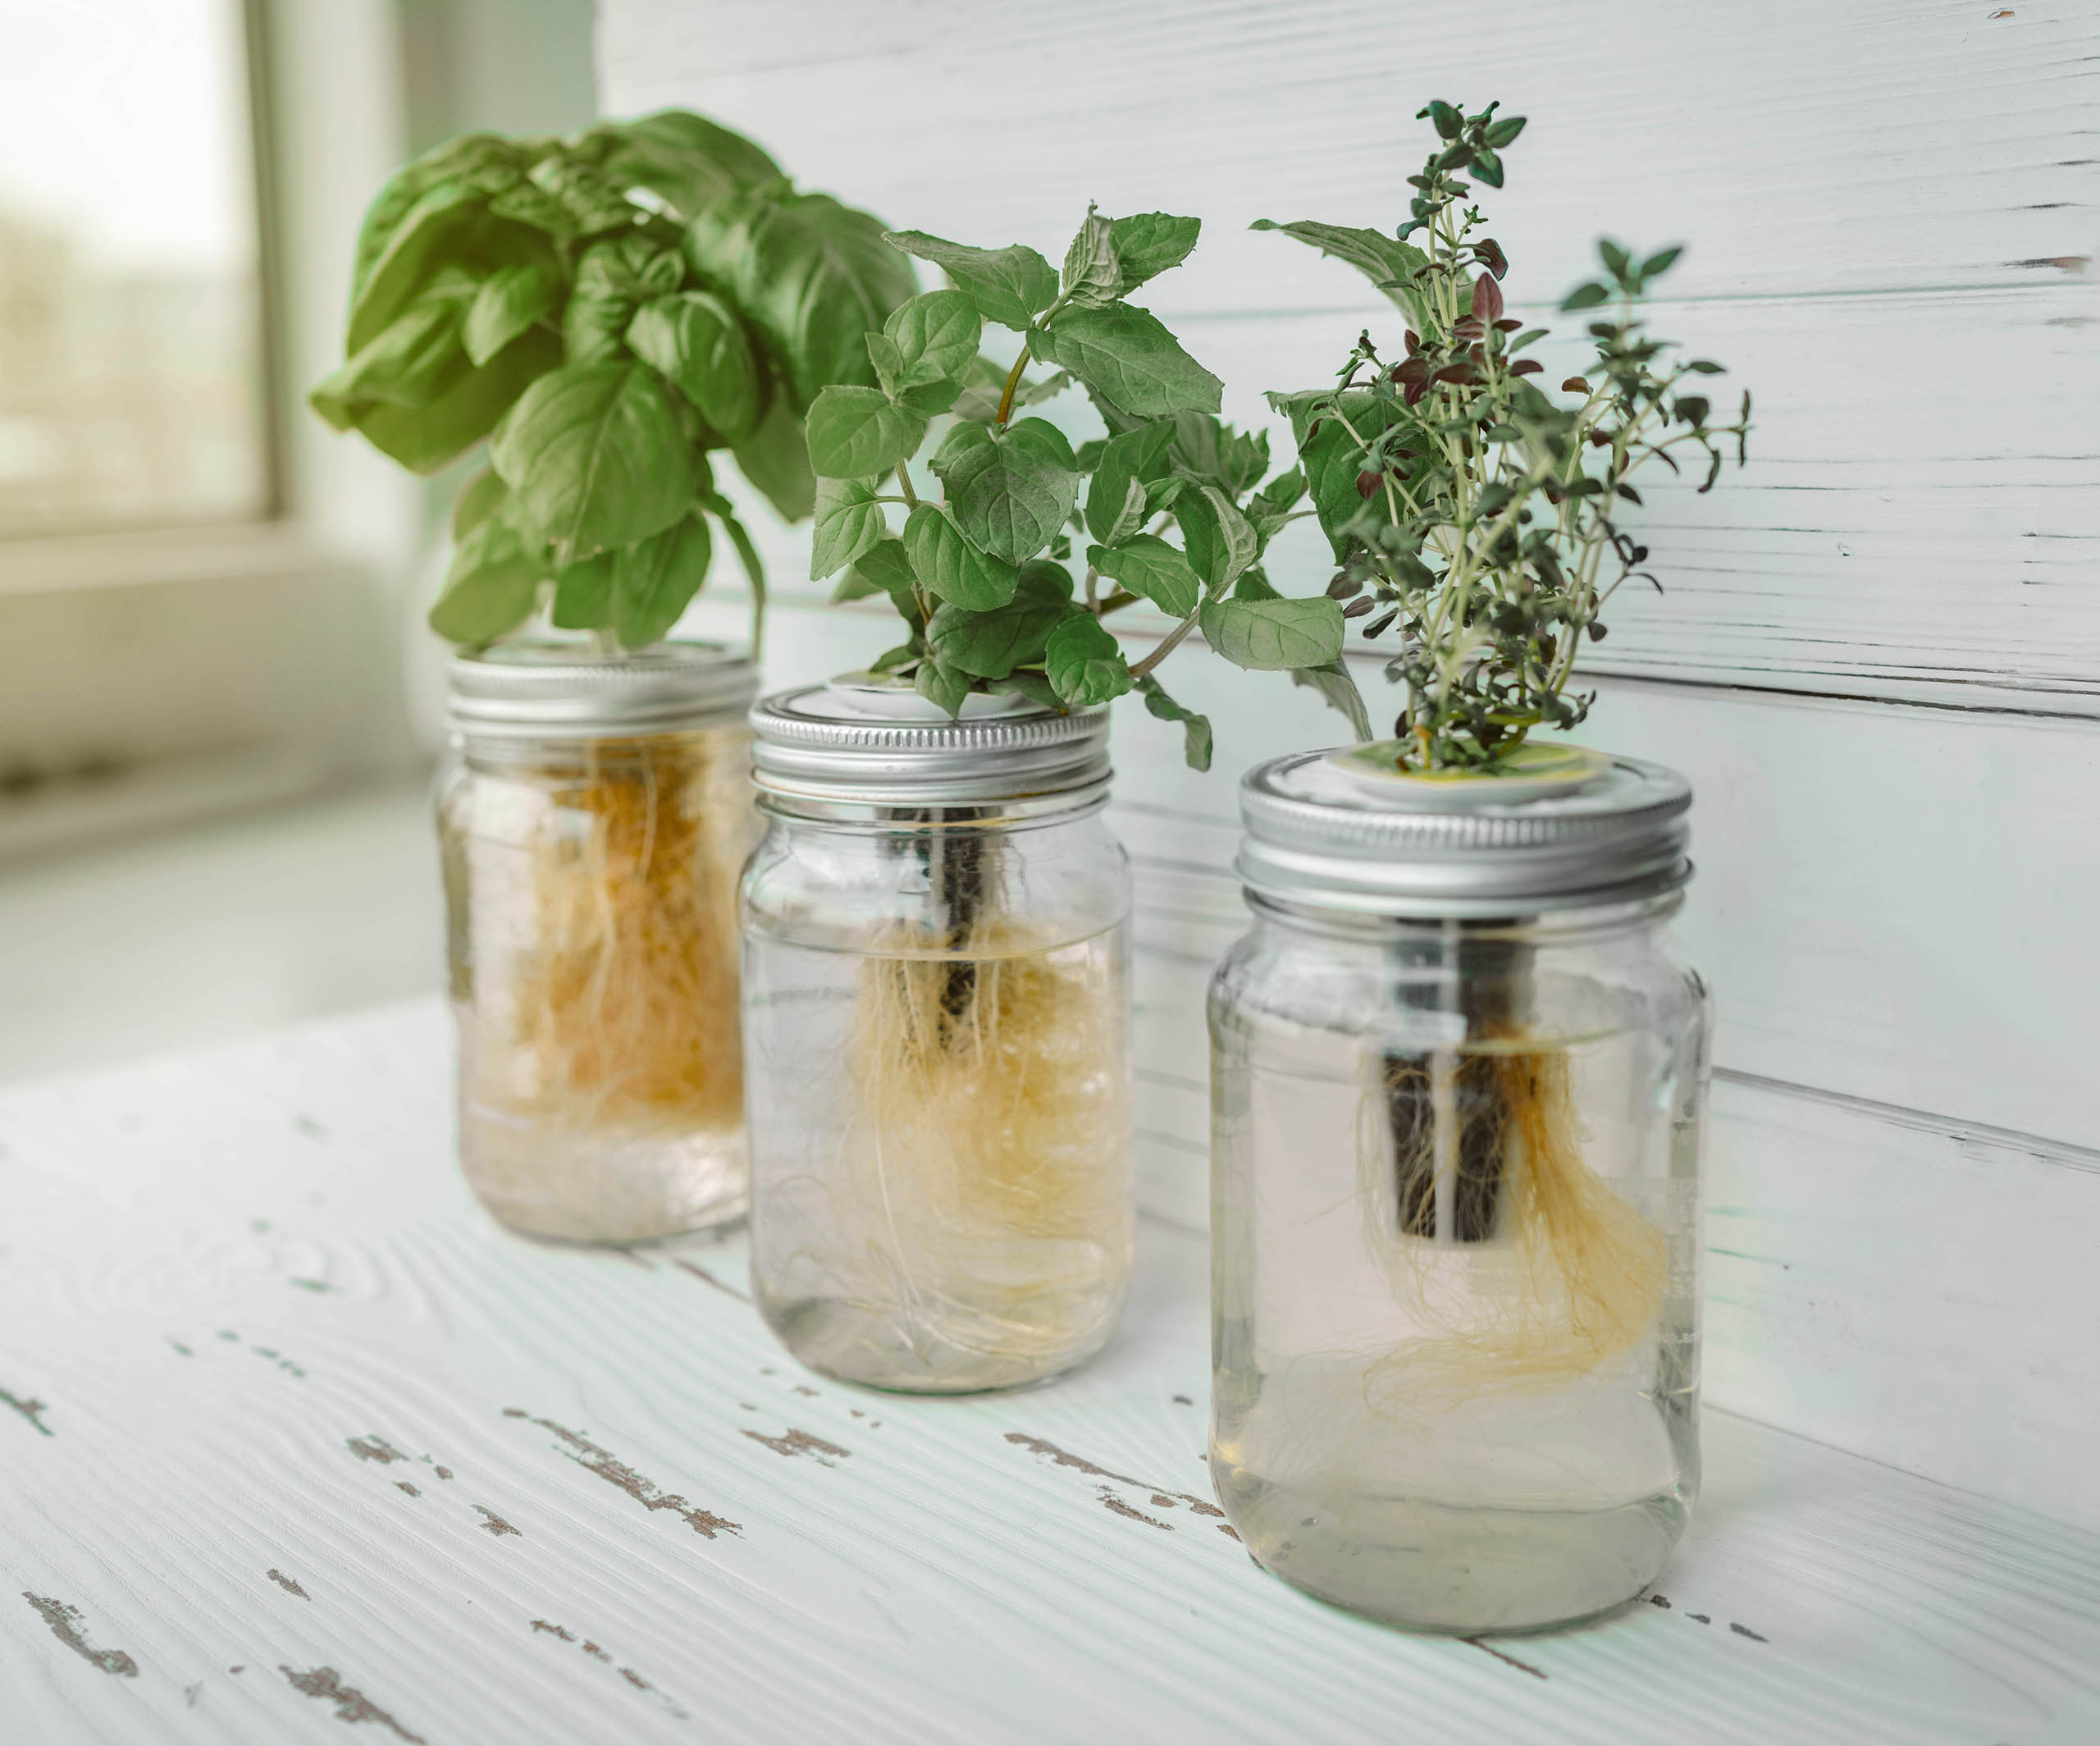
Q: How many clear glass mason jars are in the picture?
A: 3